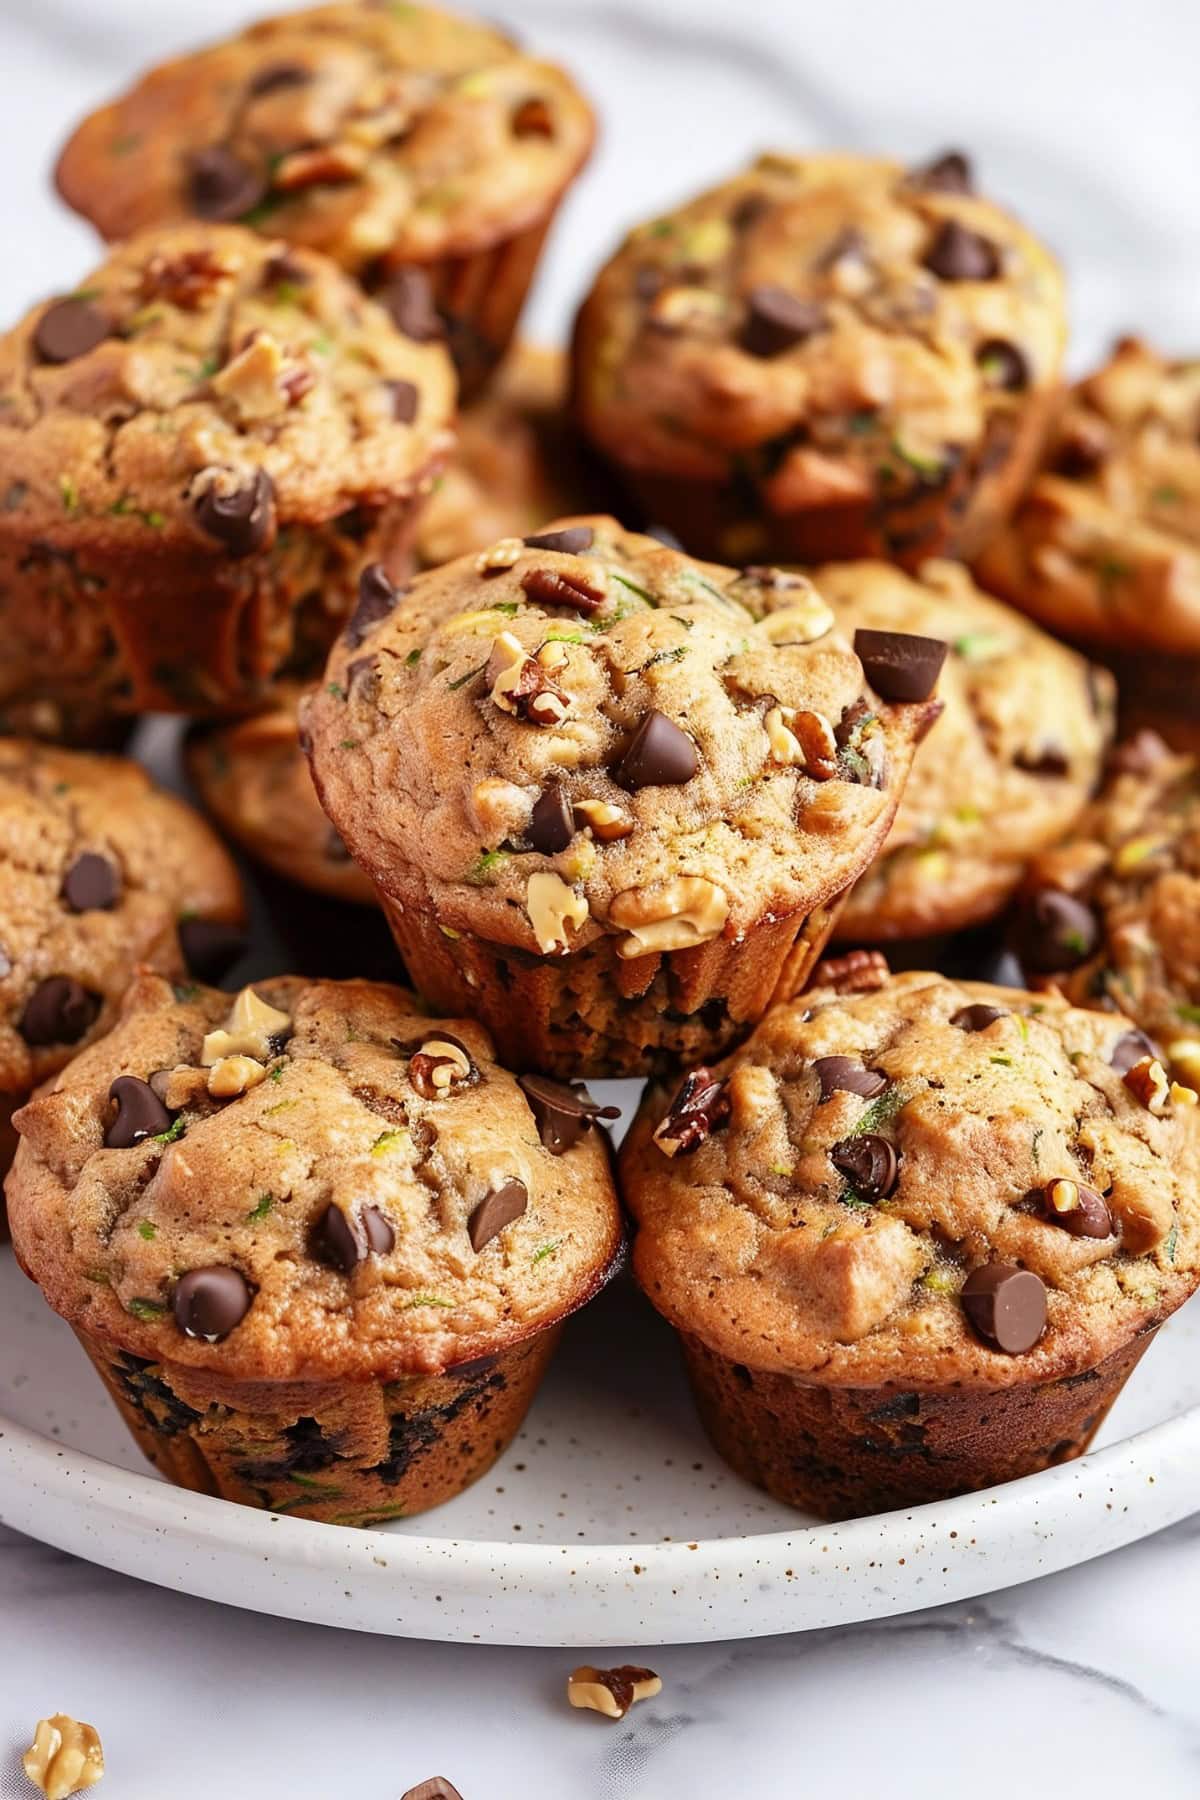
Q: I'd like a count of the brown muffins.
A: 12